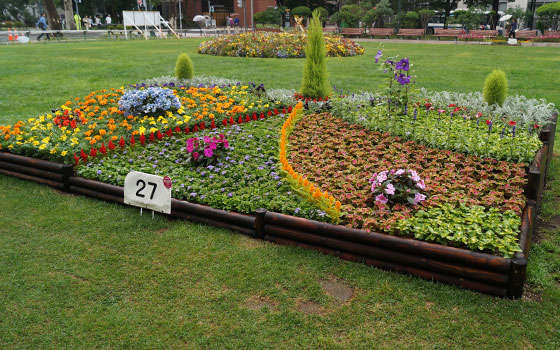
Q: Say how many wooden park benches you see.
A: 8